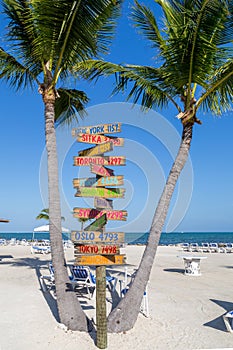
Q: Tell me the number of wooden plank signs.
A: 13